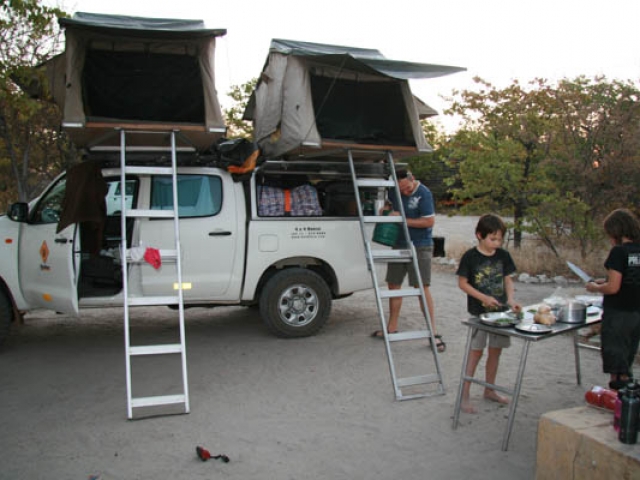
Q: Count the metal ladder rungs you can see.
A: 12